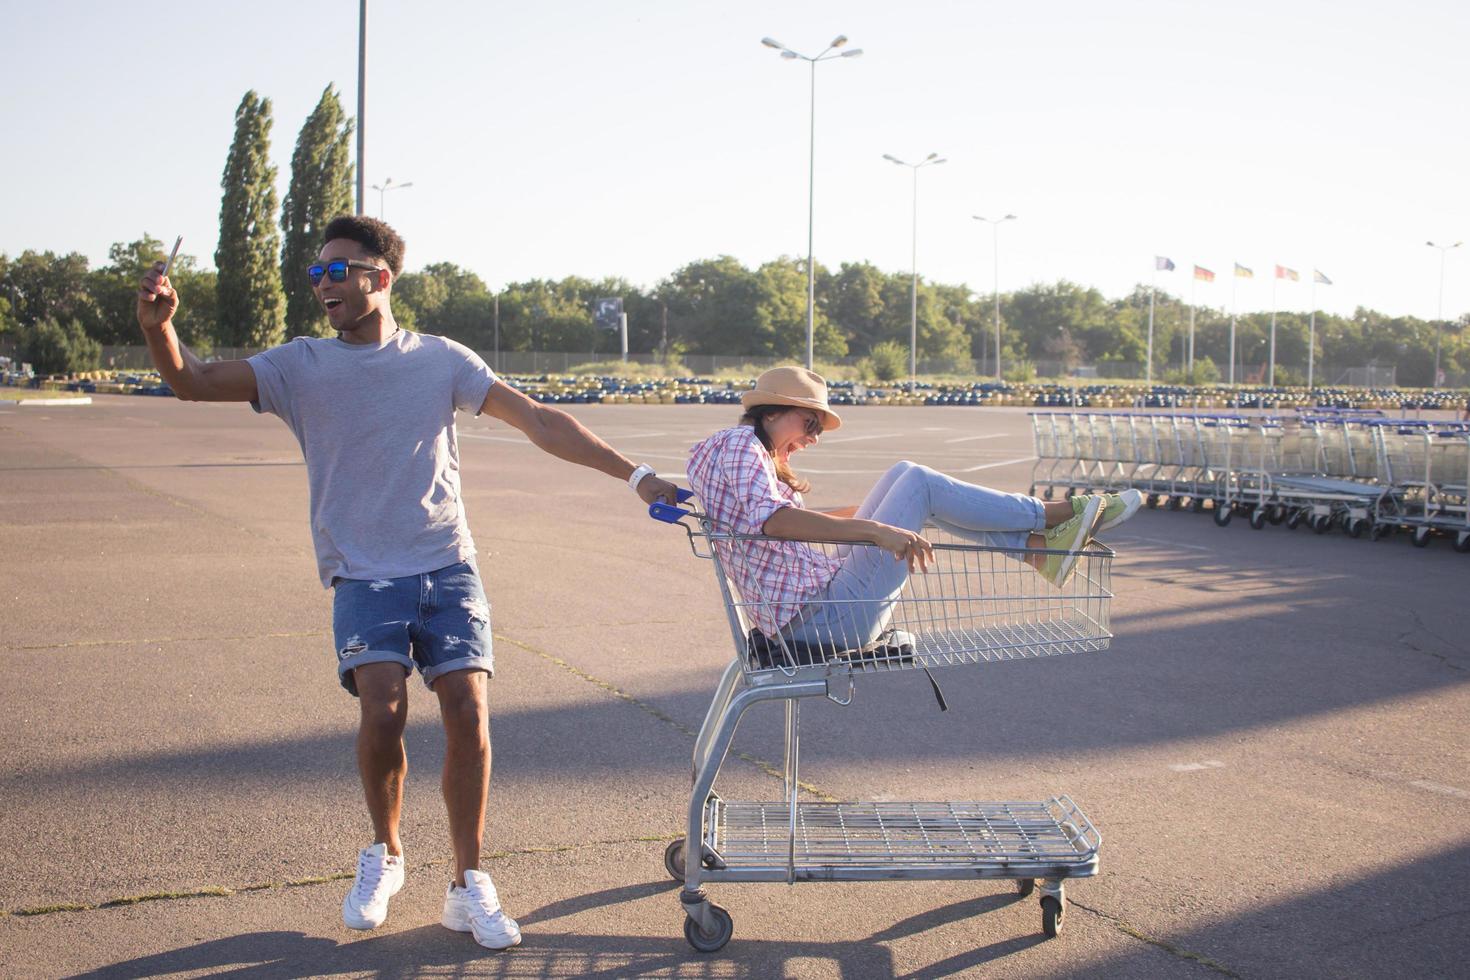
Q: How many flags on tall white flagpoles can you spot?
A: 5